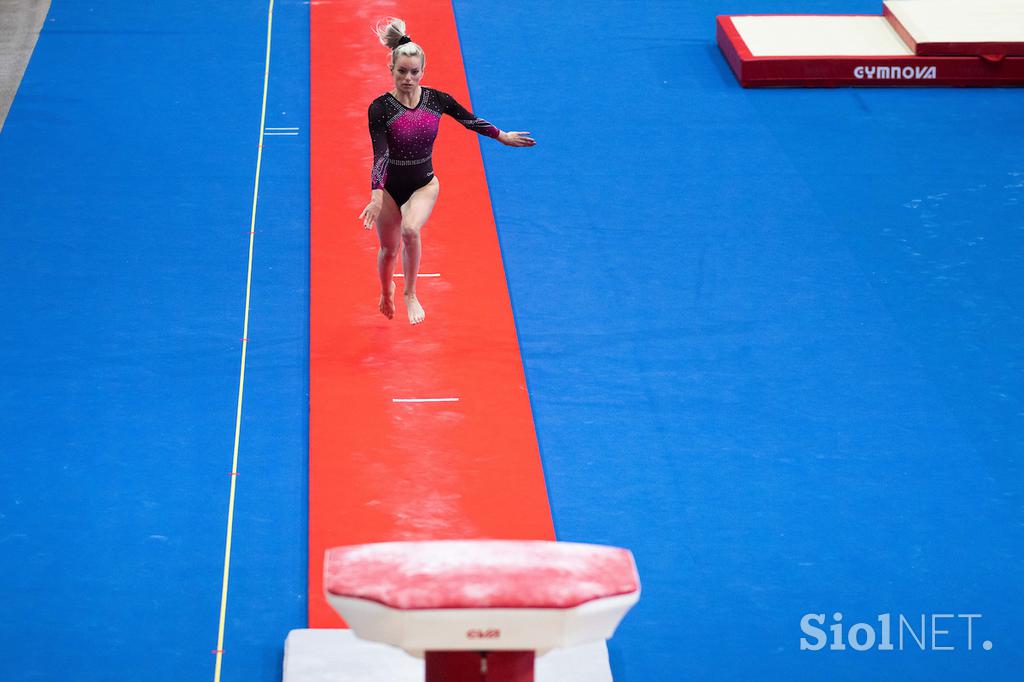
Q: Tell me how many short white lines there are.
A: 4